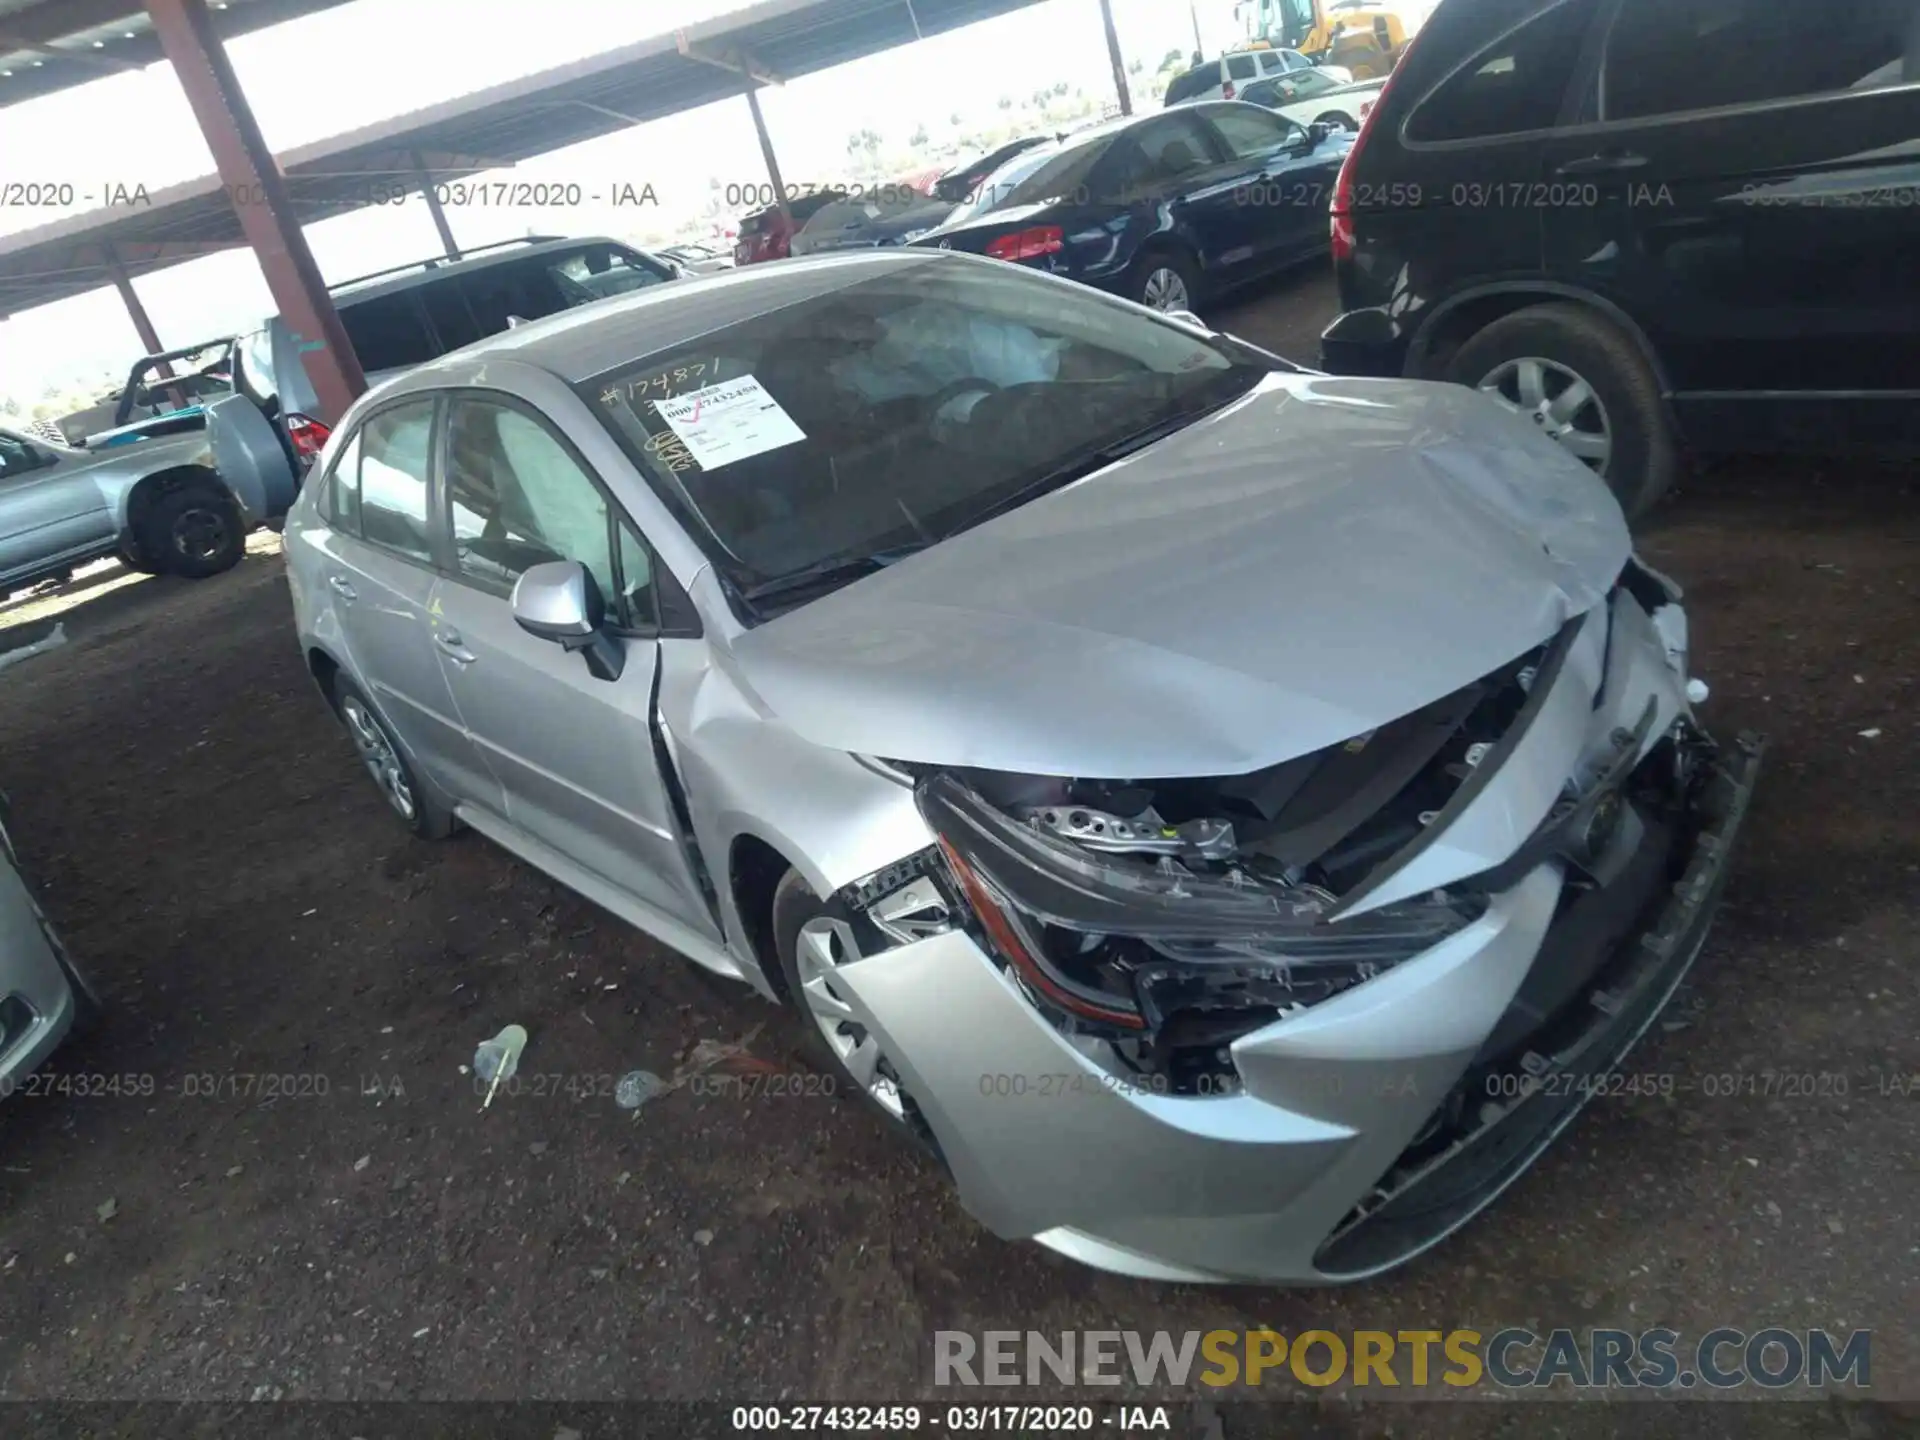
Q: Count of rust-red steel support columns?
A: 5